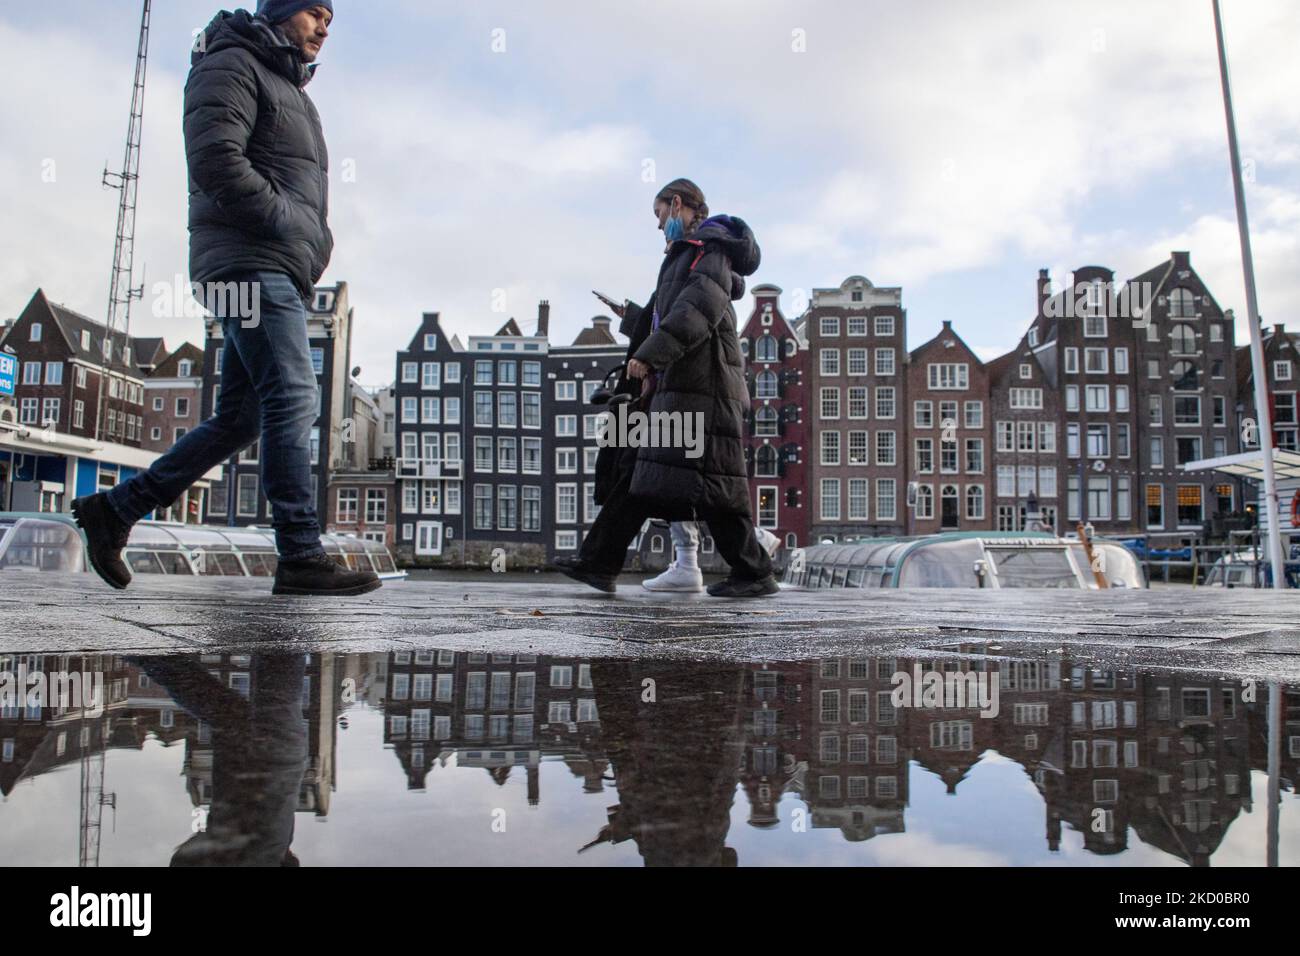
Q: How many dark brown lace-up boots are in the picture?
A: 2